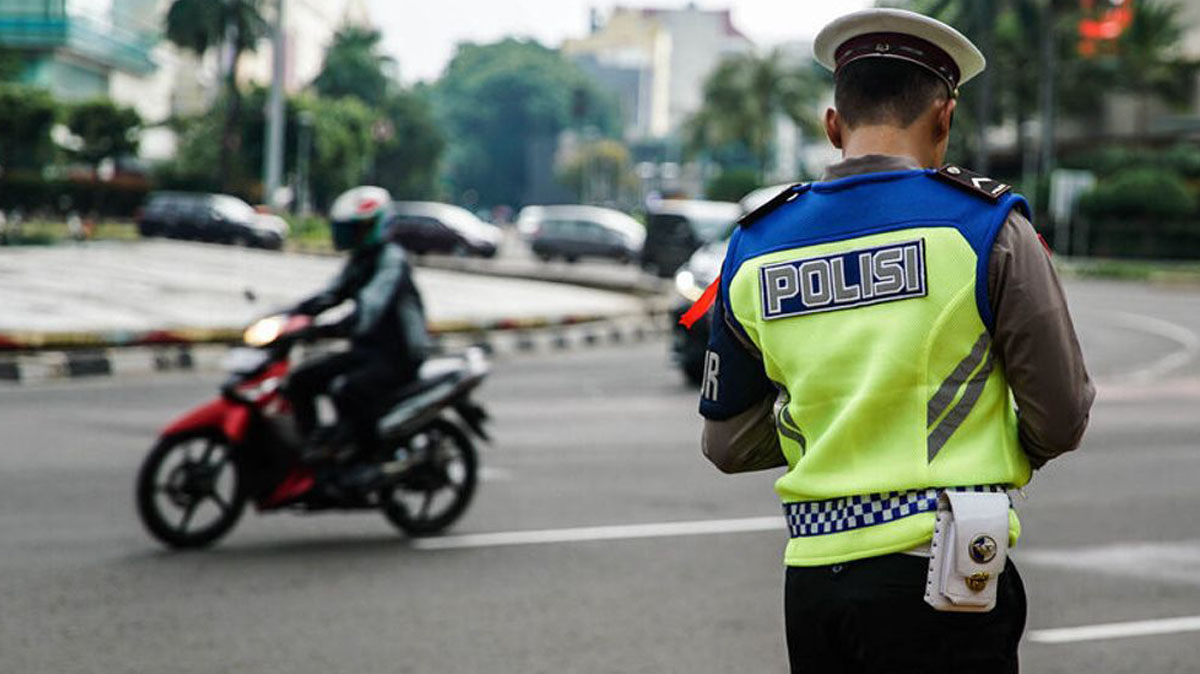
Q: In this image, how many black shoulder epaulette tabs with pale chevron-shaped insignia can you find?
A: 1